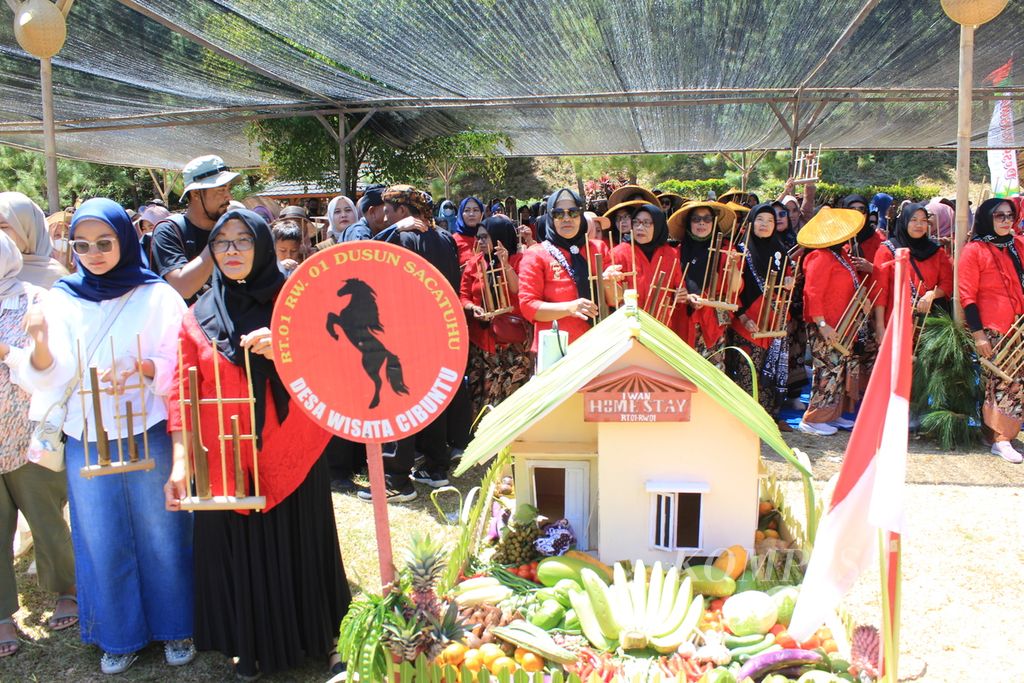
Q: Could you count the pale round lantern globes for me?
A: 2